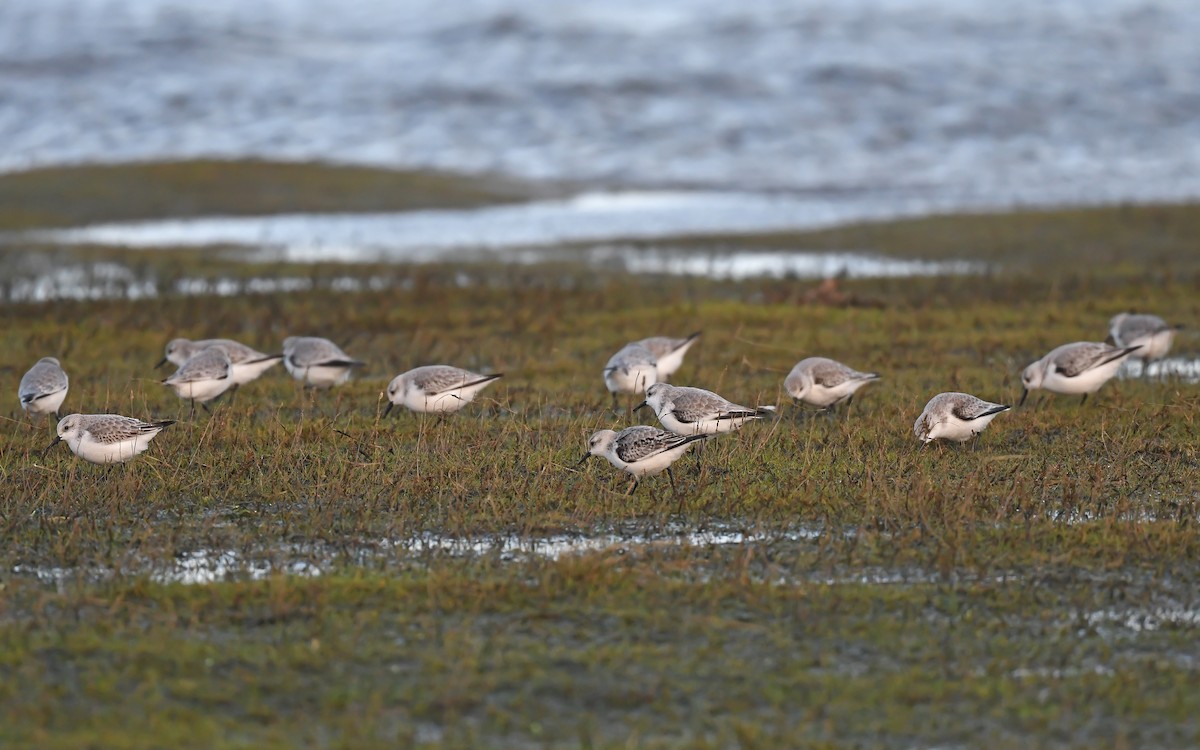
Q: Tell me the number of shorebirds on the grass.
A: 14